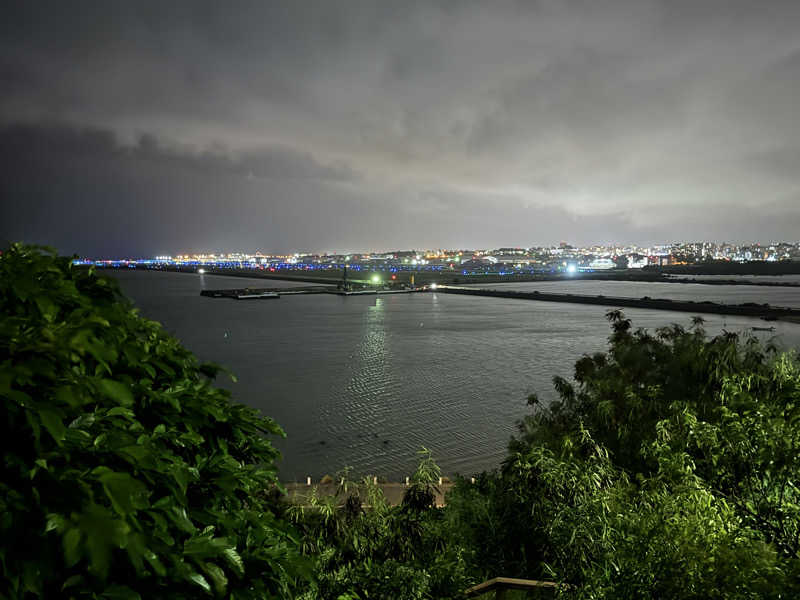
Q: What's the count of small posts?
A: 6